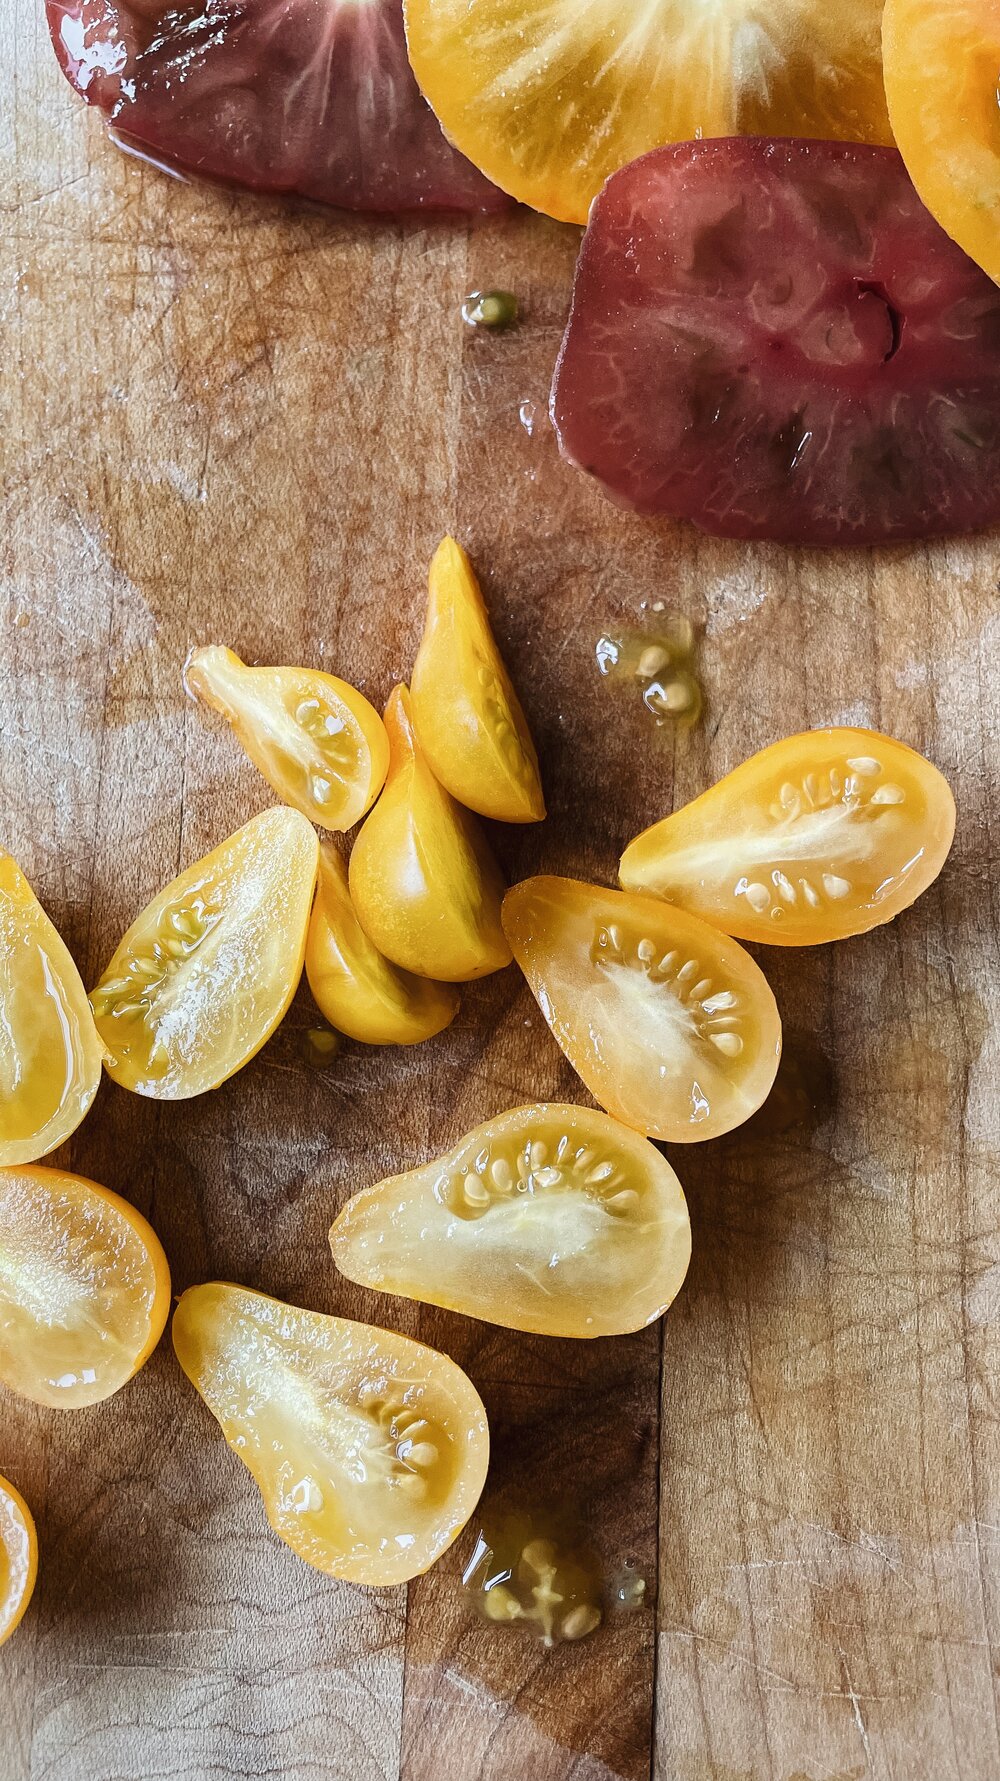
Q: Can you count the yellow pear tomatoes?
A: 12